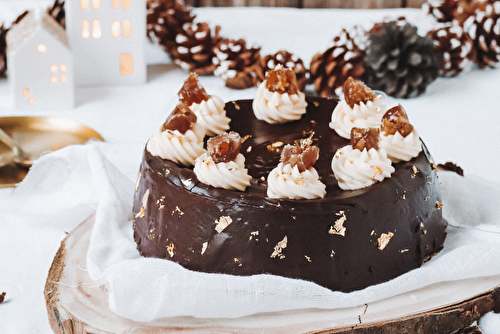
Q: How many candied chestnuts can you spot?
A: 8